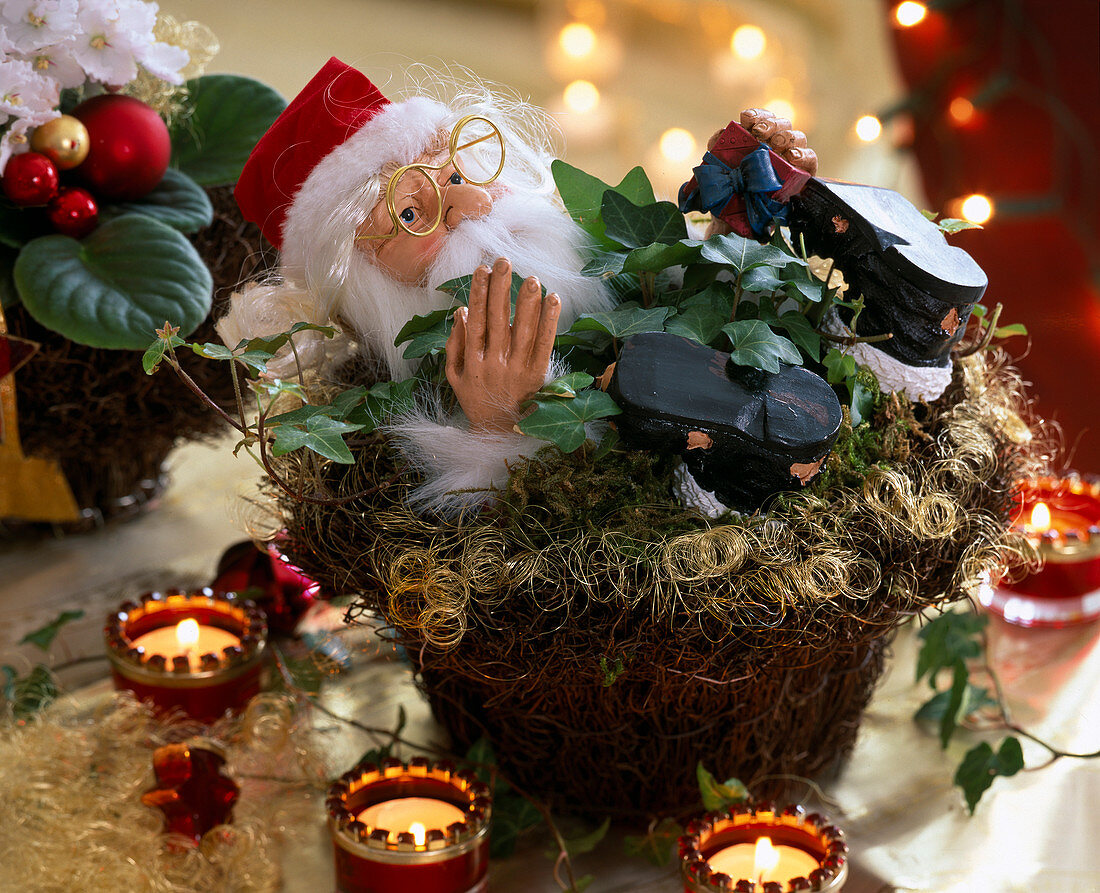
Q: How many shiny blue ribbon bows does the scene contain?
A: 1